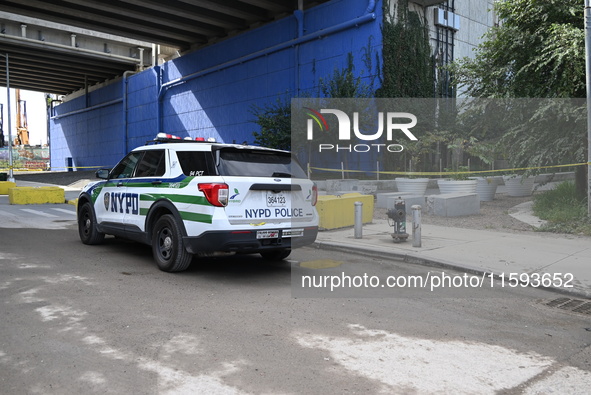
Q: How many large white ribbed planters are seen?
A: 4